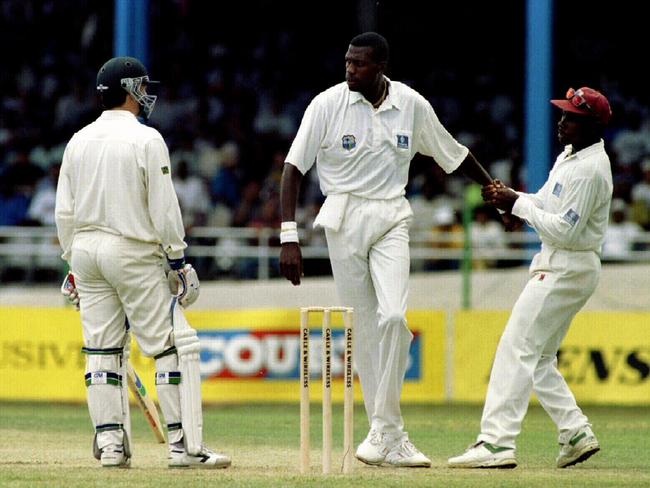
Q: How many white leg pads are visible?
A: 2